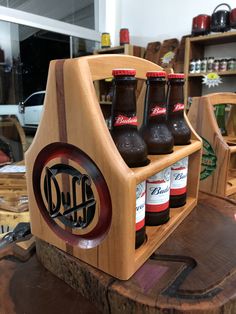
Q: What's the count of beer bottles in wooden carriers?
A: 3